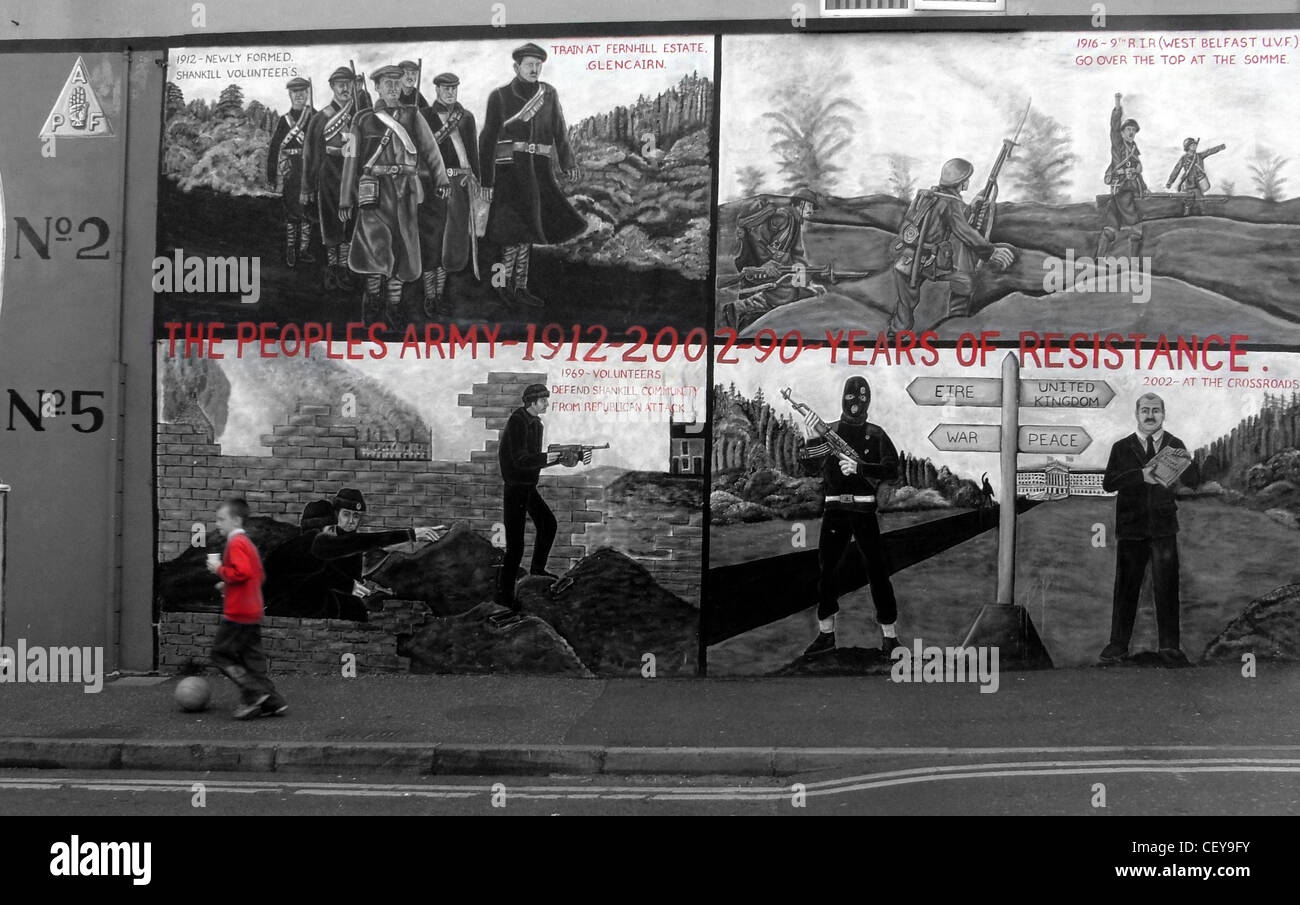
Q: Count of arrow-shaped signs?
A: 4